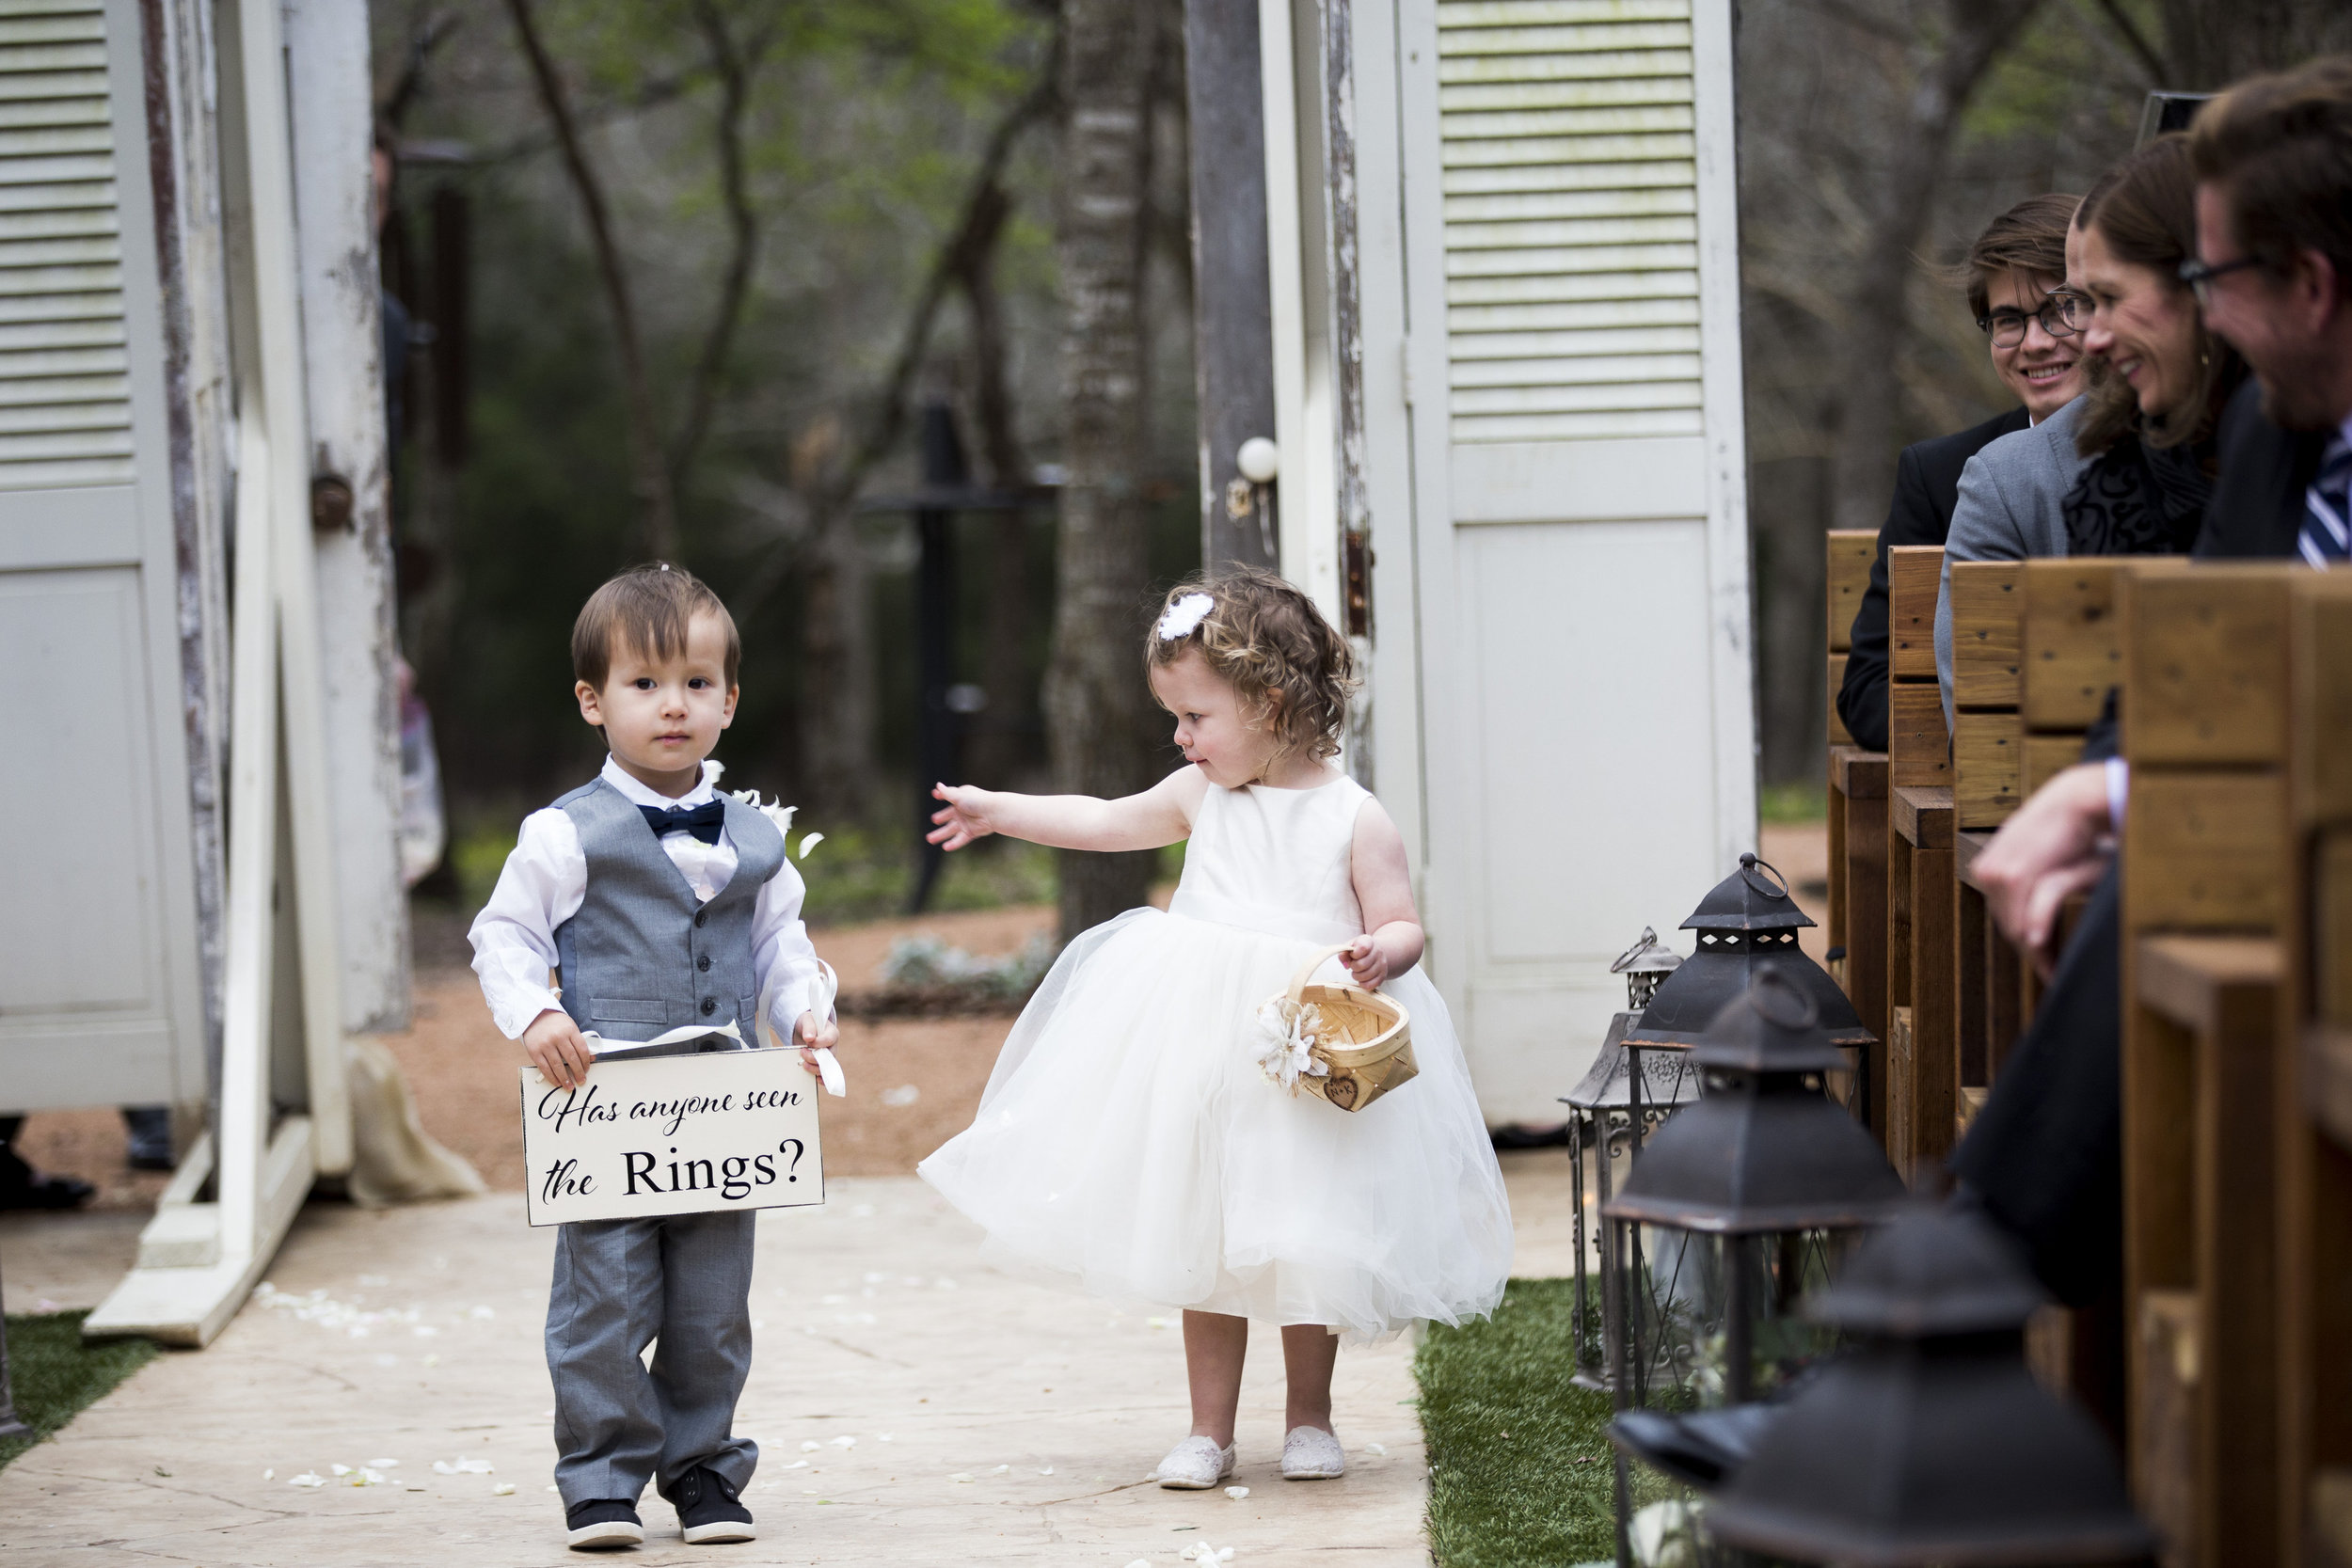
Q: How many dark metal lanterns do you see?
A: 4